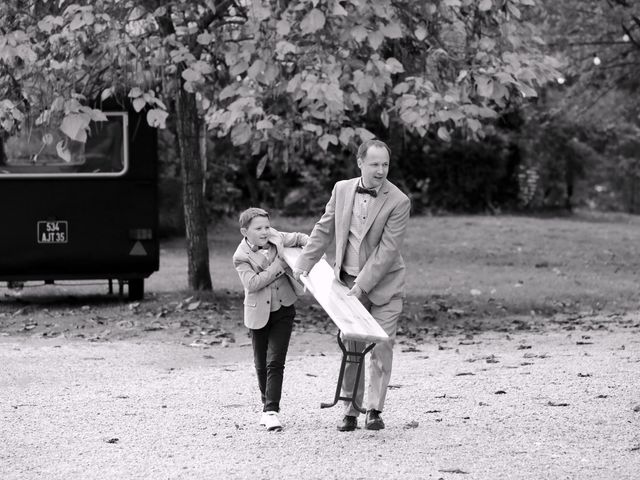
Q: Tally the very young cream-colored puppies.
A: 0